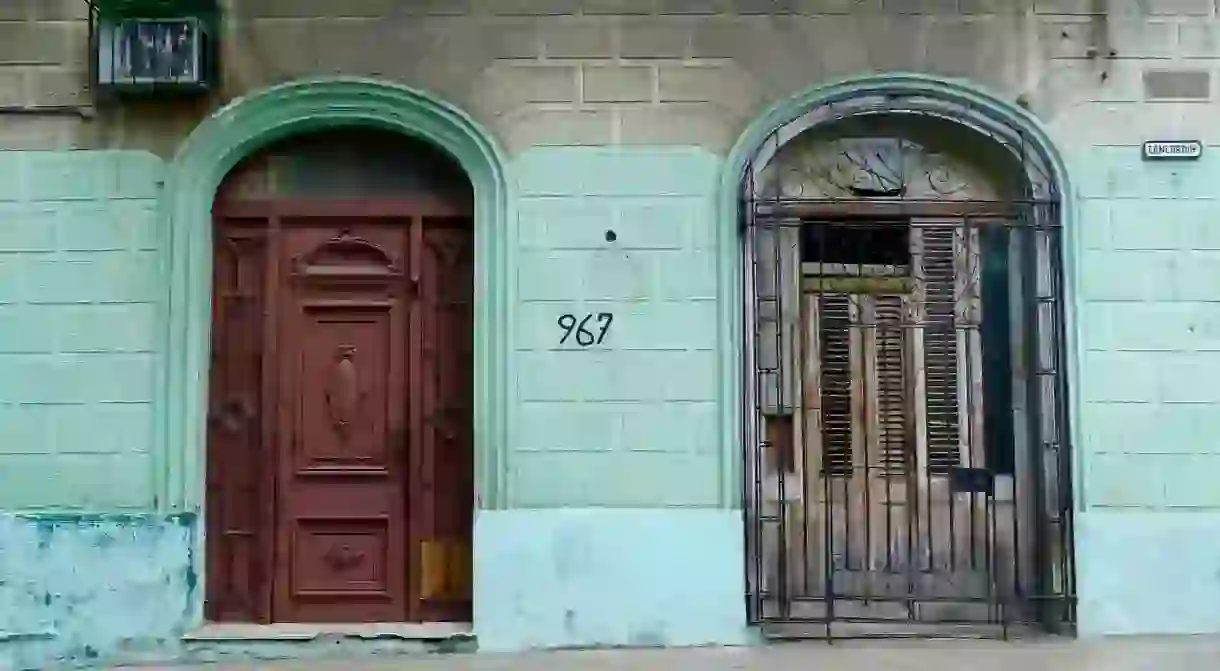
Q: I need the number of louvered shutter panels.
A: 3